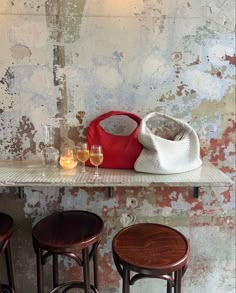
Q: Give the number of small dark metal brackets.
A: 3